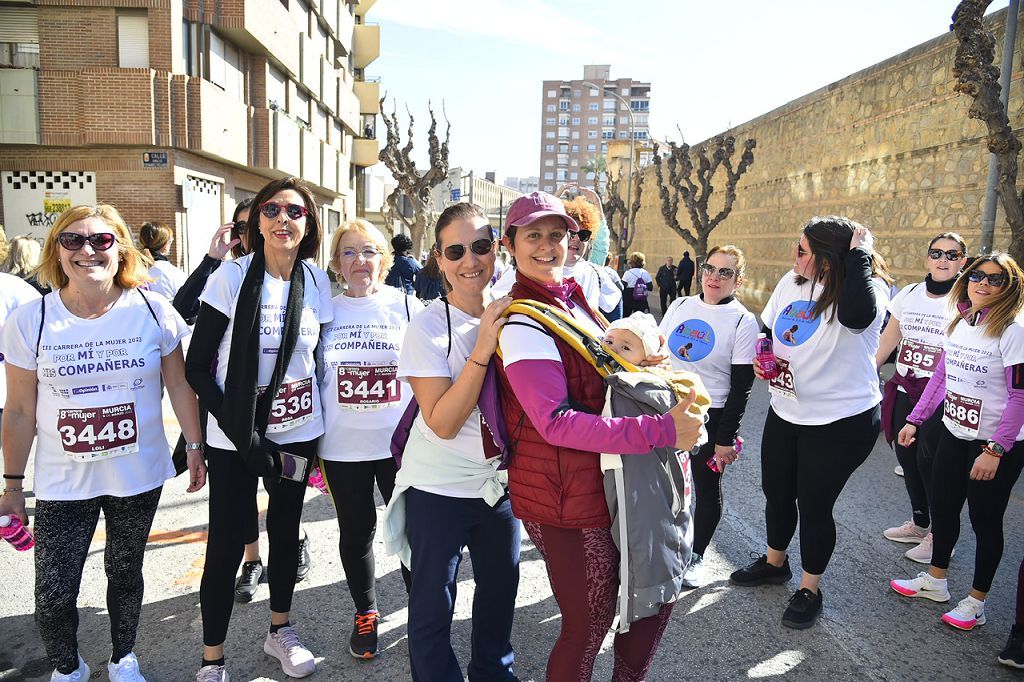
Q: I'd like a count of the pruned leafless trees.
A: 4